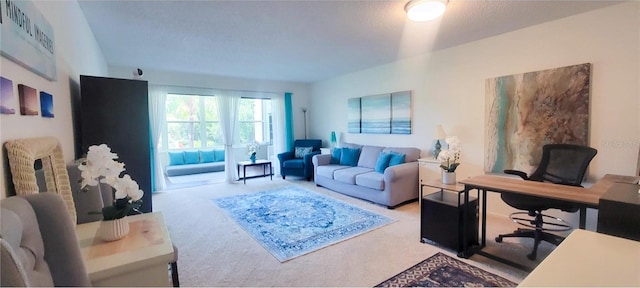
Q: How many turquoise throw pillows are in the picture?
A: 8